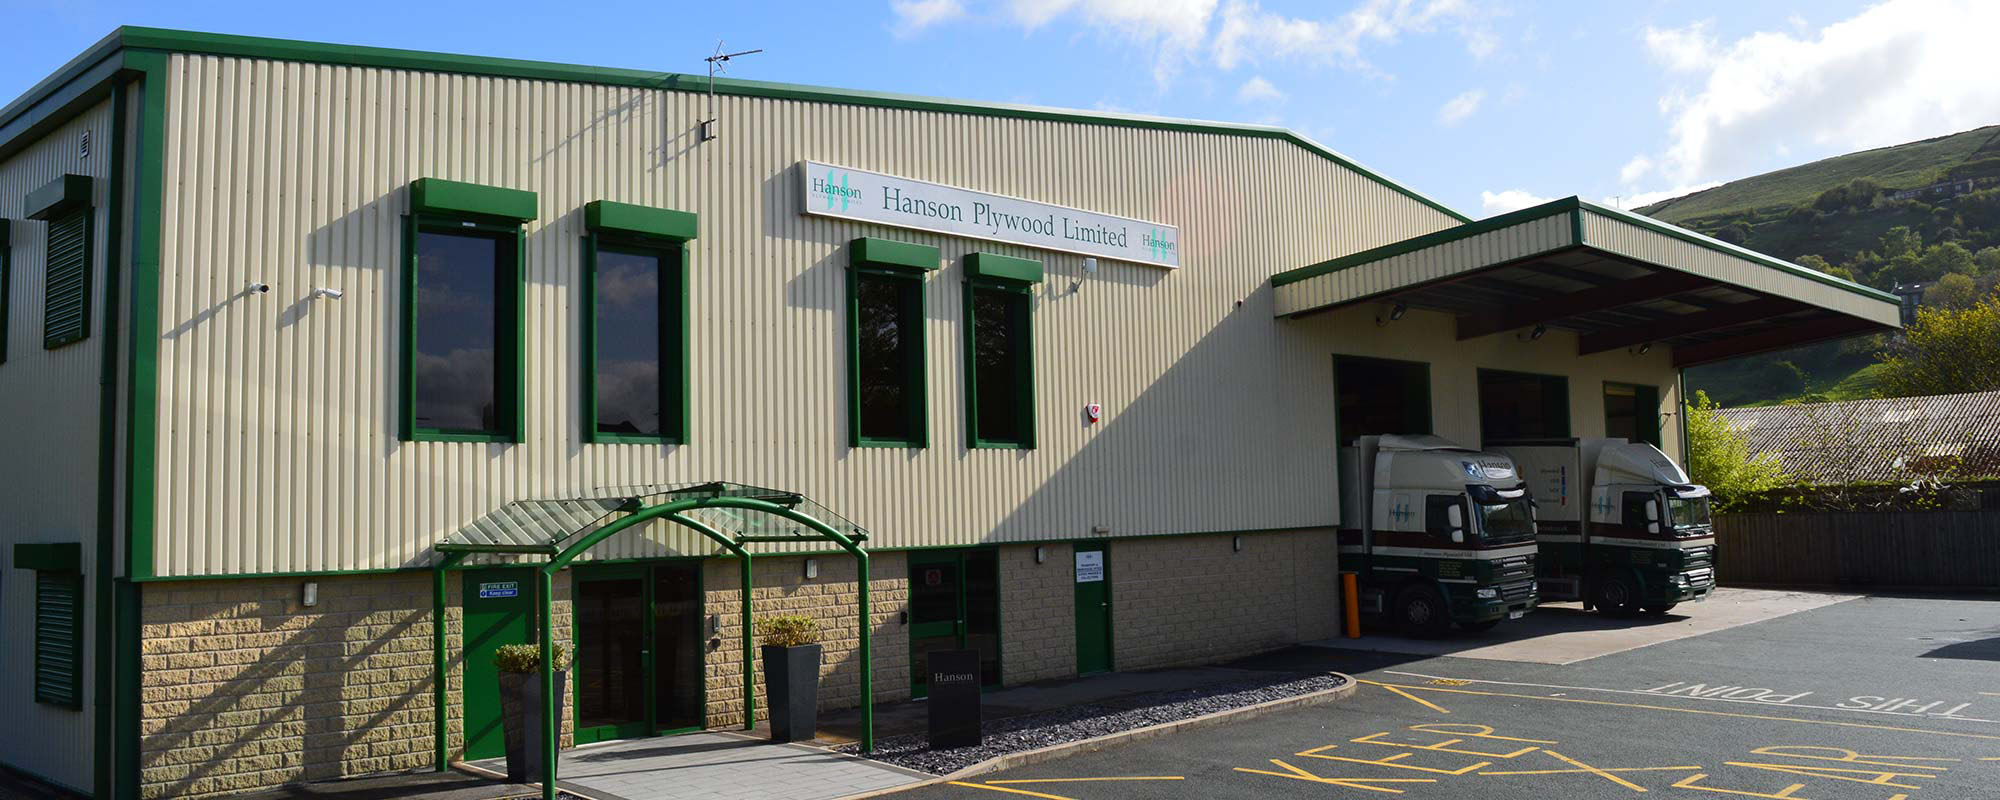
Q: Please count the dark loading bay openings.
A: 3